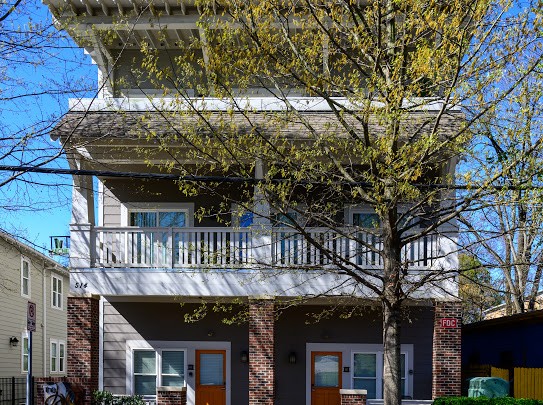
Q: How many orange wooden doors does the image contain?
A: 2